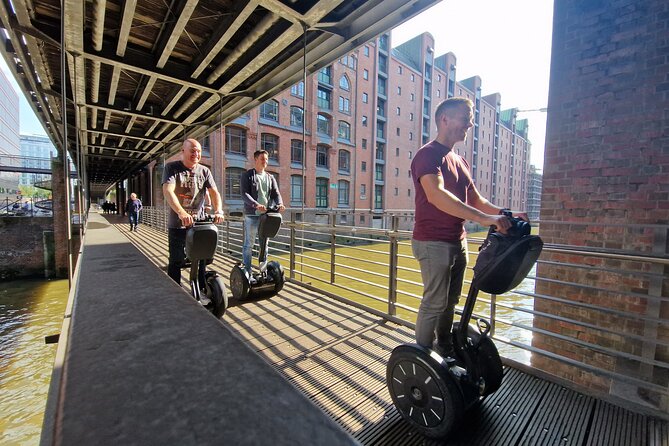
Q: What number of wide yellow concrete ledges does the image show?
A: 0